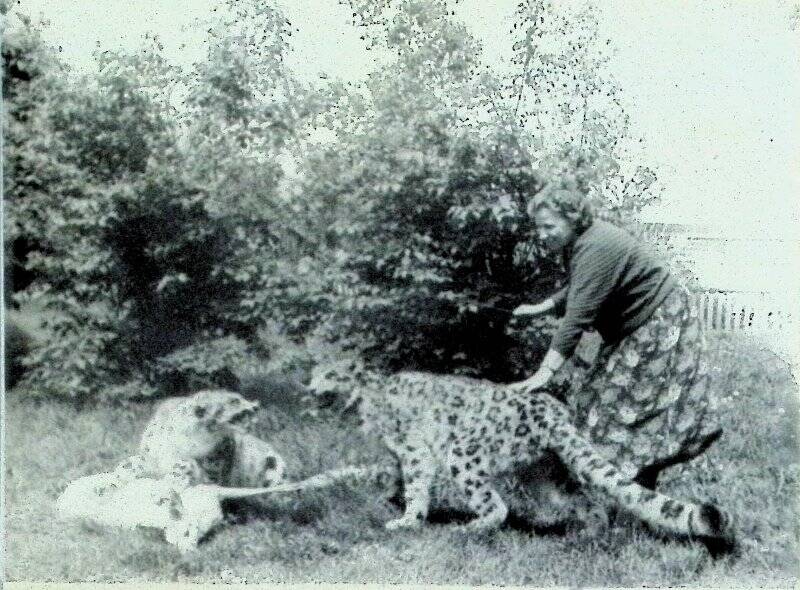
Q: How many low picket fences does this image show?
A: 1